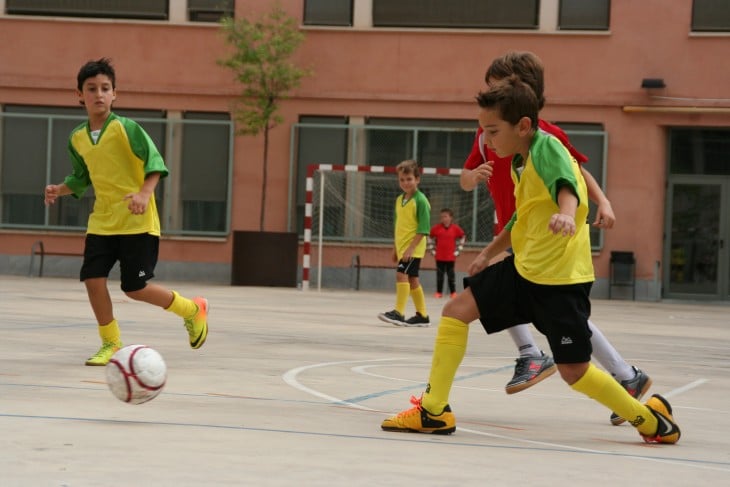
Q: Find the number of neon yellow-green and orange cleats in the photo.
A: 2